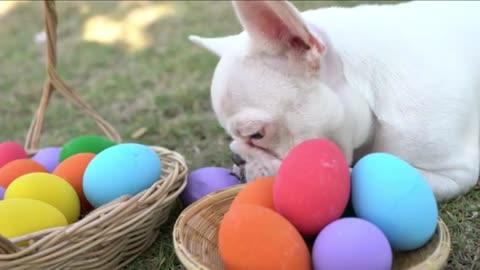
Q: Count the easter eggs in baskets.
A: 14